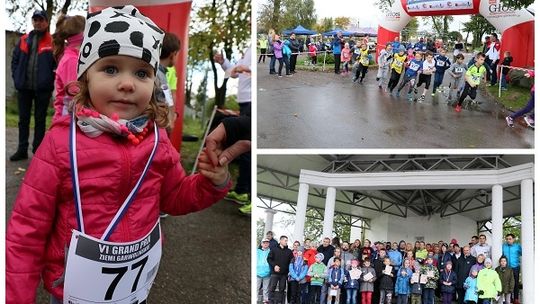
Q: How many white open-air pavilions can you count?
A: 1